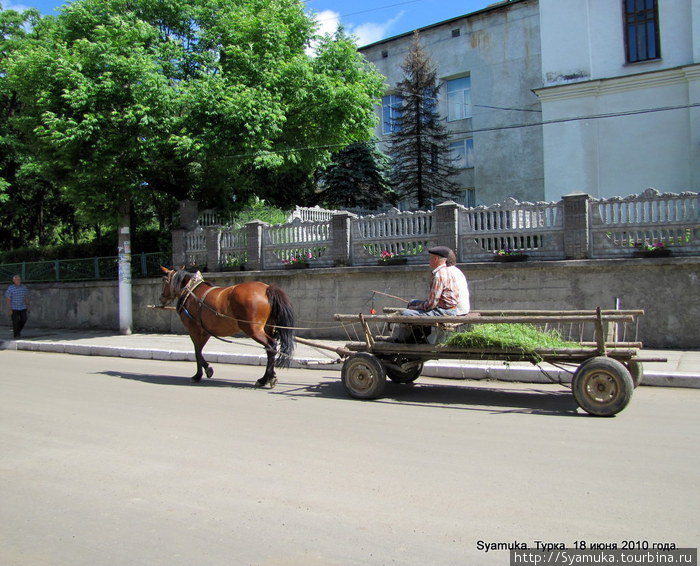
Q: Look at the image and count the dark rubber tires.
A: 4